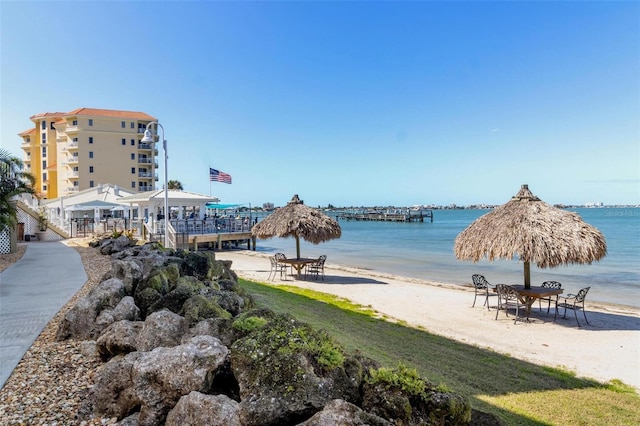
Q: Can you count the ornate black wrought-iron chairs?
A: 8